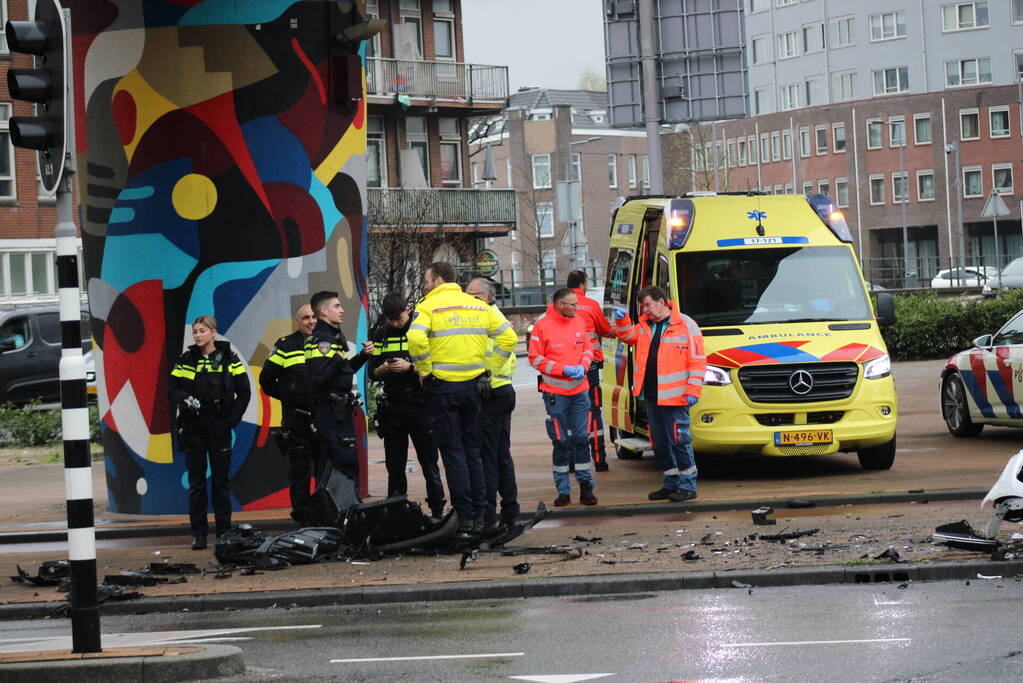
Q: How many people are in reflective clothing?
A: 9